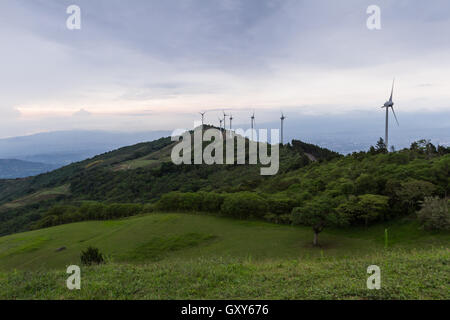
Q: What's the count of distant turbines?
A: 6